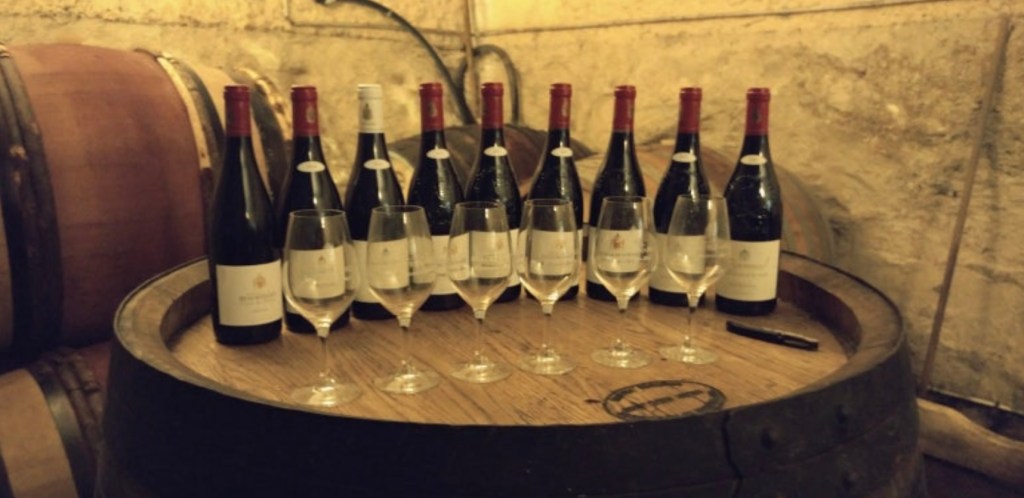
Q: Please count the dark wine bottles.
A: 9